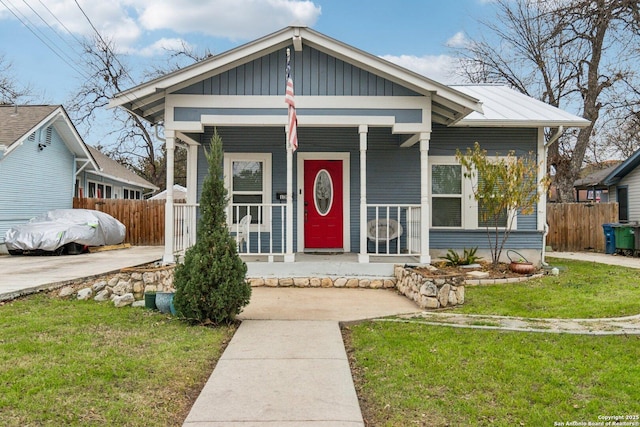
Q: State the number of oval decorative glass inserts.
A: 1